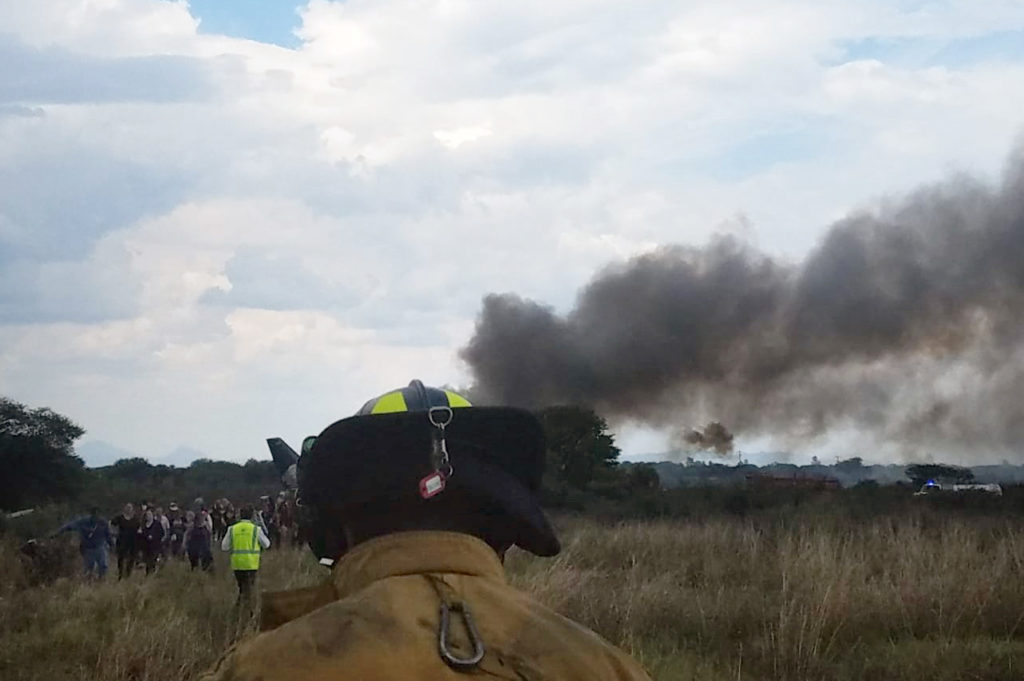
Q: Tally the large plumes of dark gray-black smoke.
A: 1